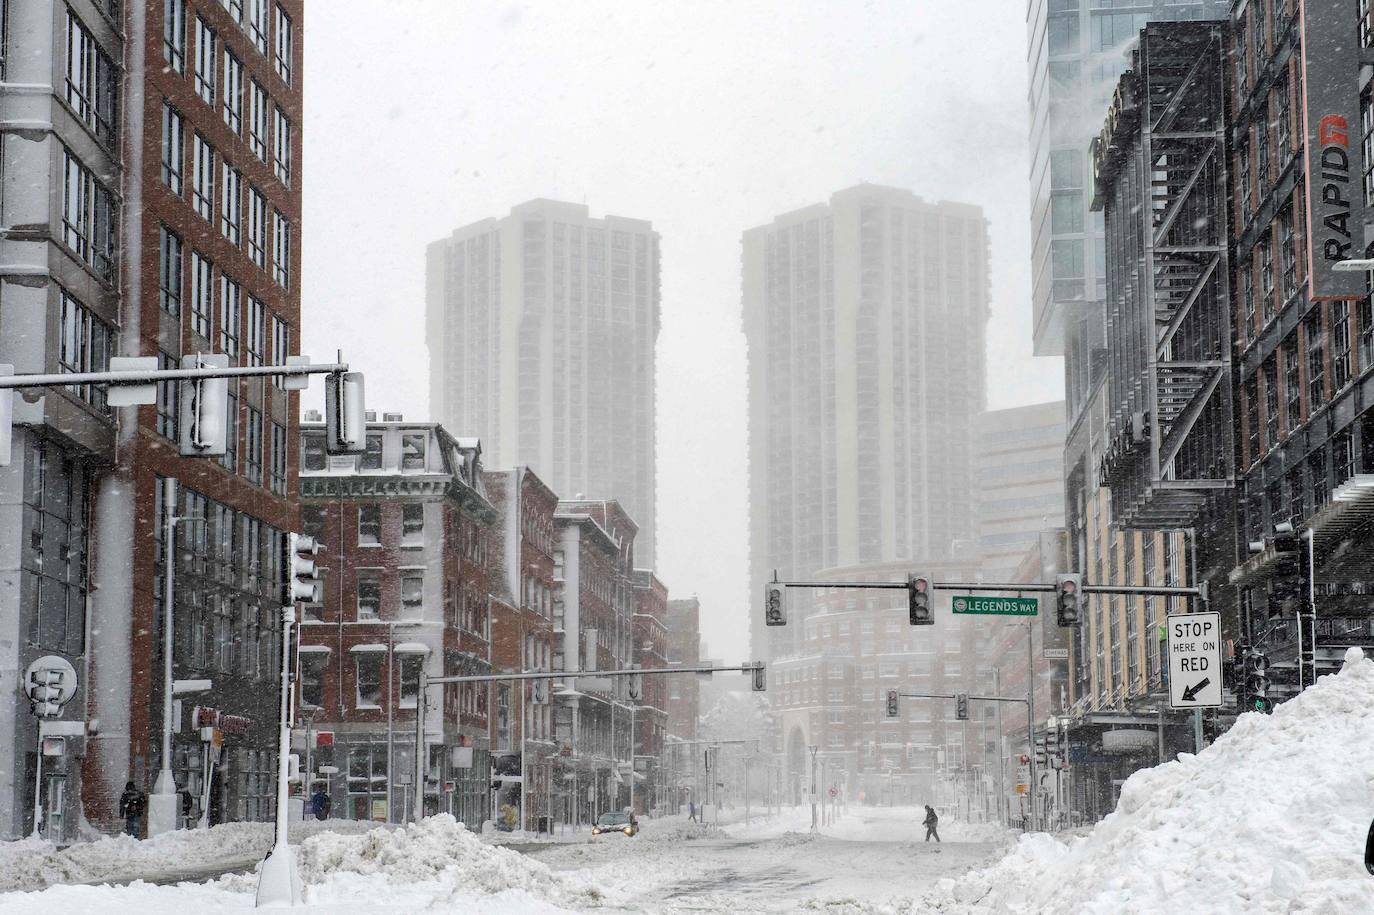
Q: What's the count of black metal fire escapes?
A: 1